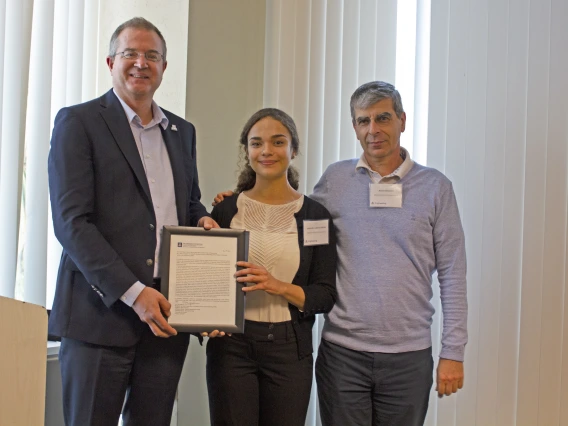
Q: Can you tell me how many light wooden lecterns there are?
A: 1